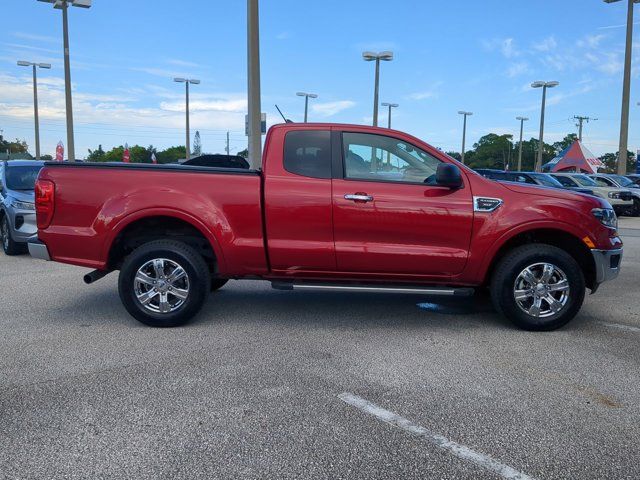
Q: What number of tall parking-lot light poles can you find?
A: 11